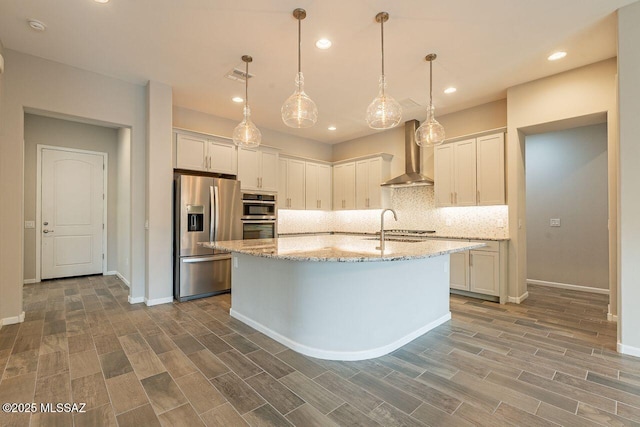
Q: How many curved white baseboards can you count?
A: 1